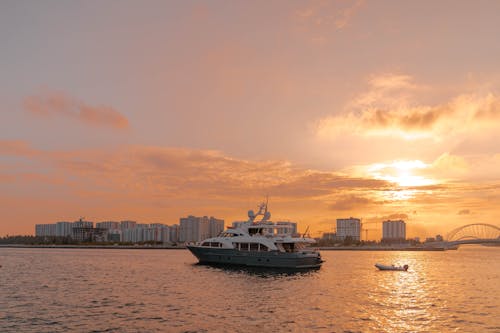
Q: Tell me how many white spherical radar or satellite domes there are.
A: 2